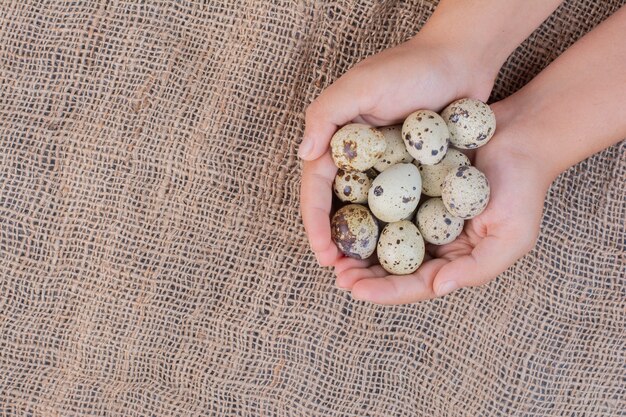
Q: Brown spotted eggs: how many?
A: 11